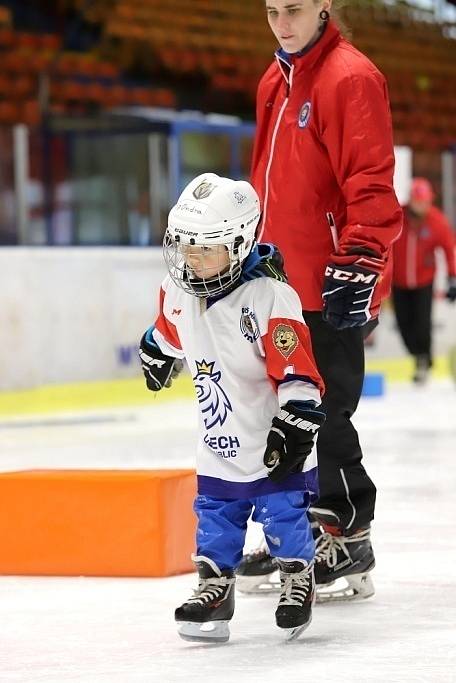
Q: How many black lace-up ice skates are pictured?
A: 4